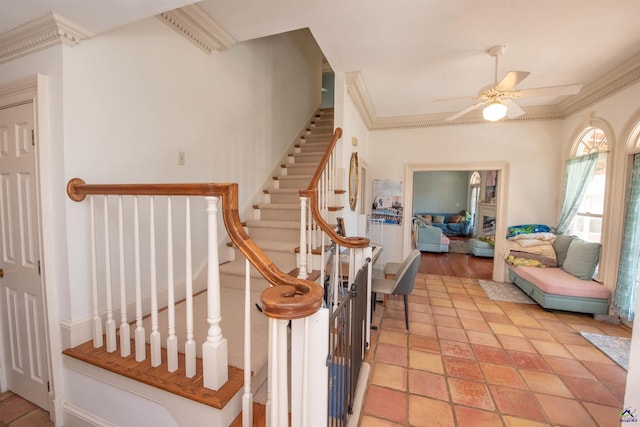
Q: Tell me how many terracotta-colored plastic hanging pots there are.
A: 0